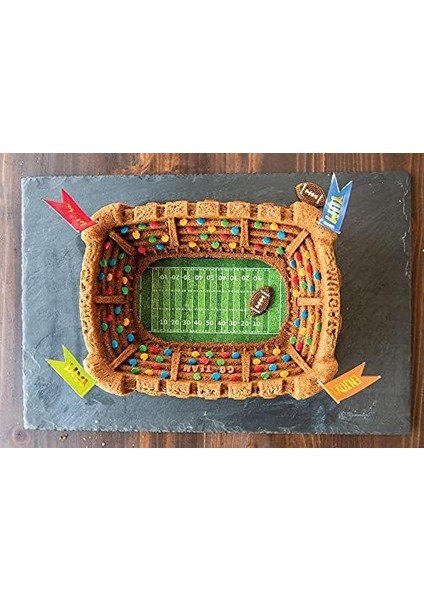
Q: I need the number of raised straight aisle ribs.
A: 10